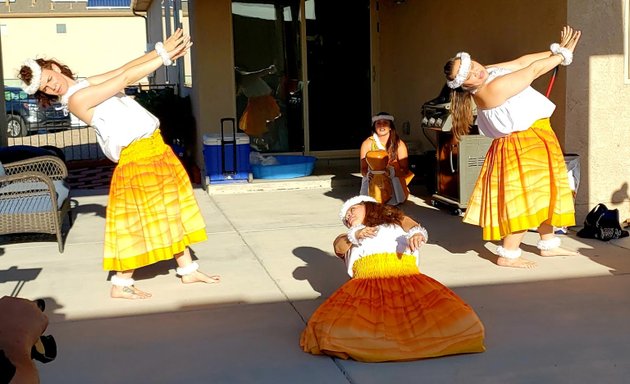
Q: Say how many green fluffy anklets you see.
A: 0